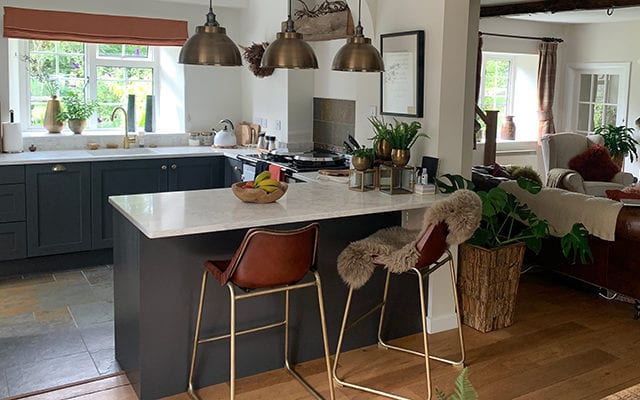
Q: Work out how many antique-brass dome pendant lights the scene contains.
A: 3